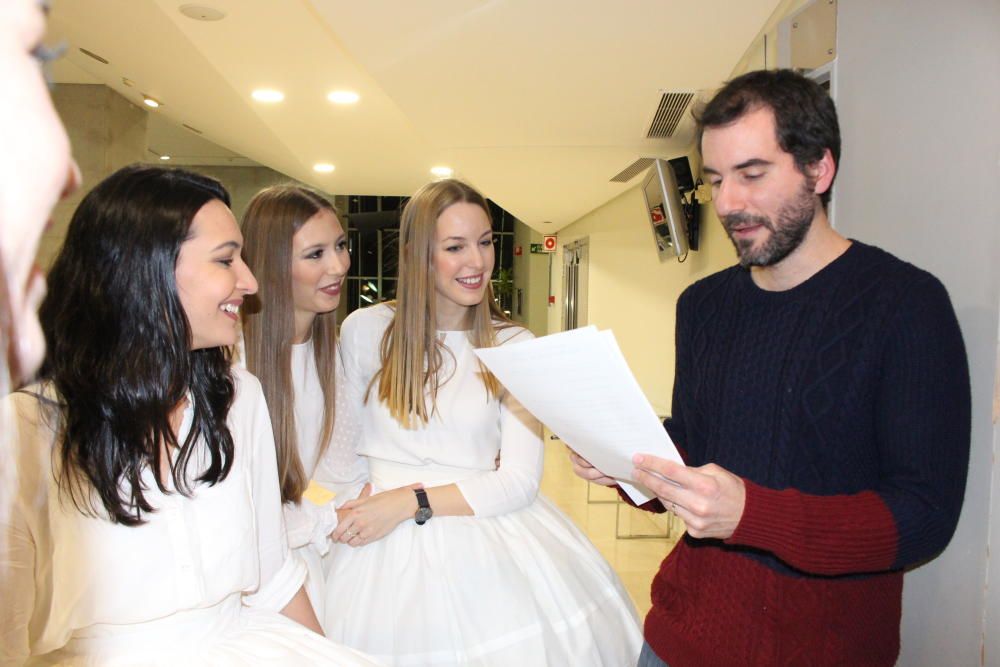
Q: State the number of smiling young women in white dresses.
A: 3